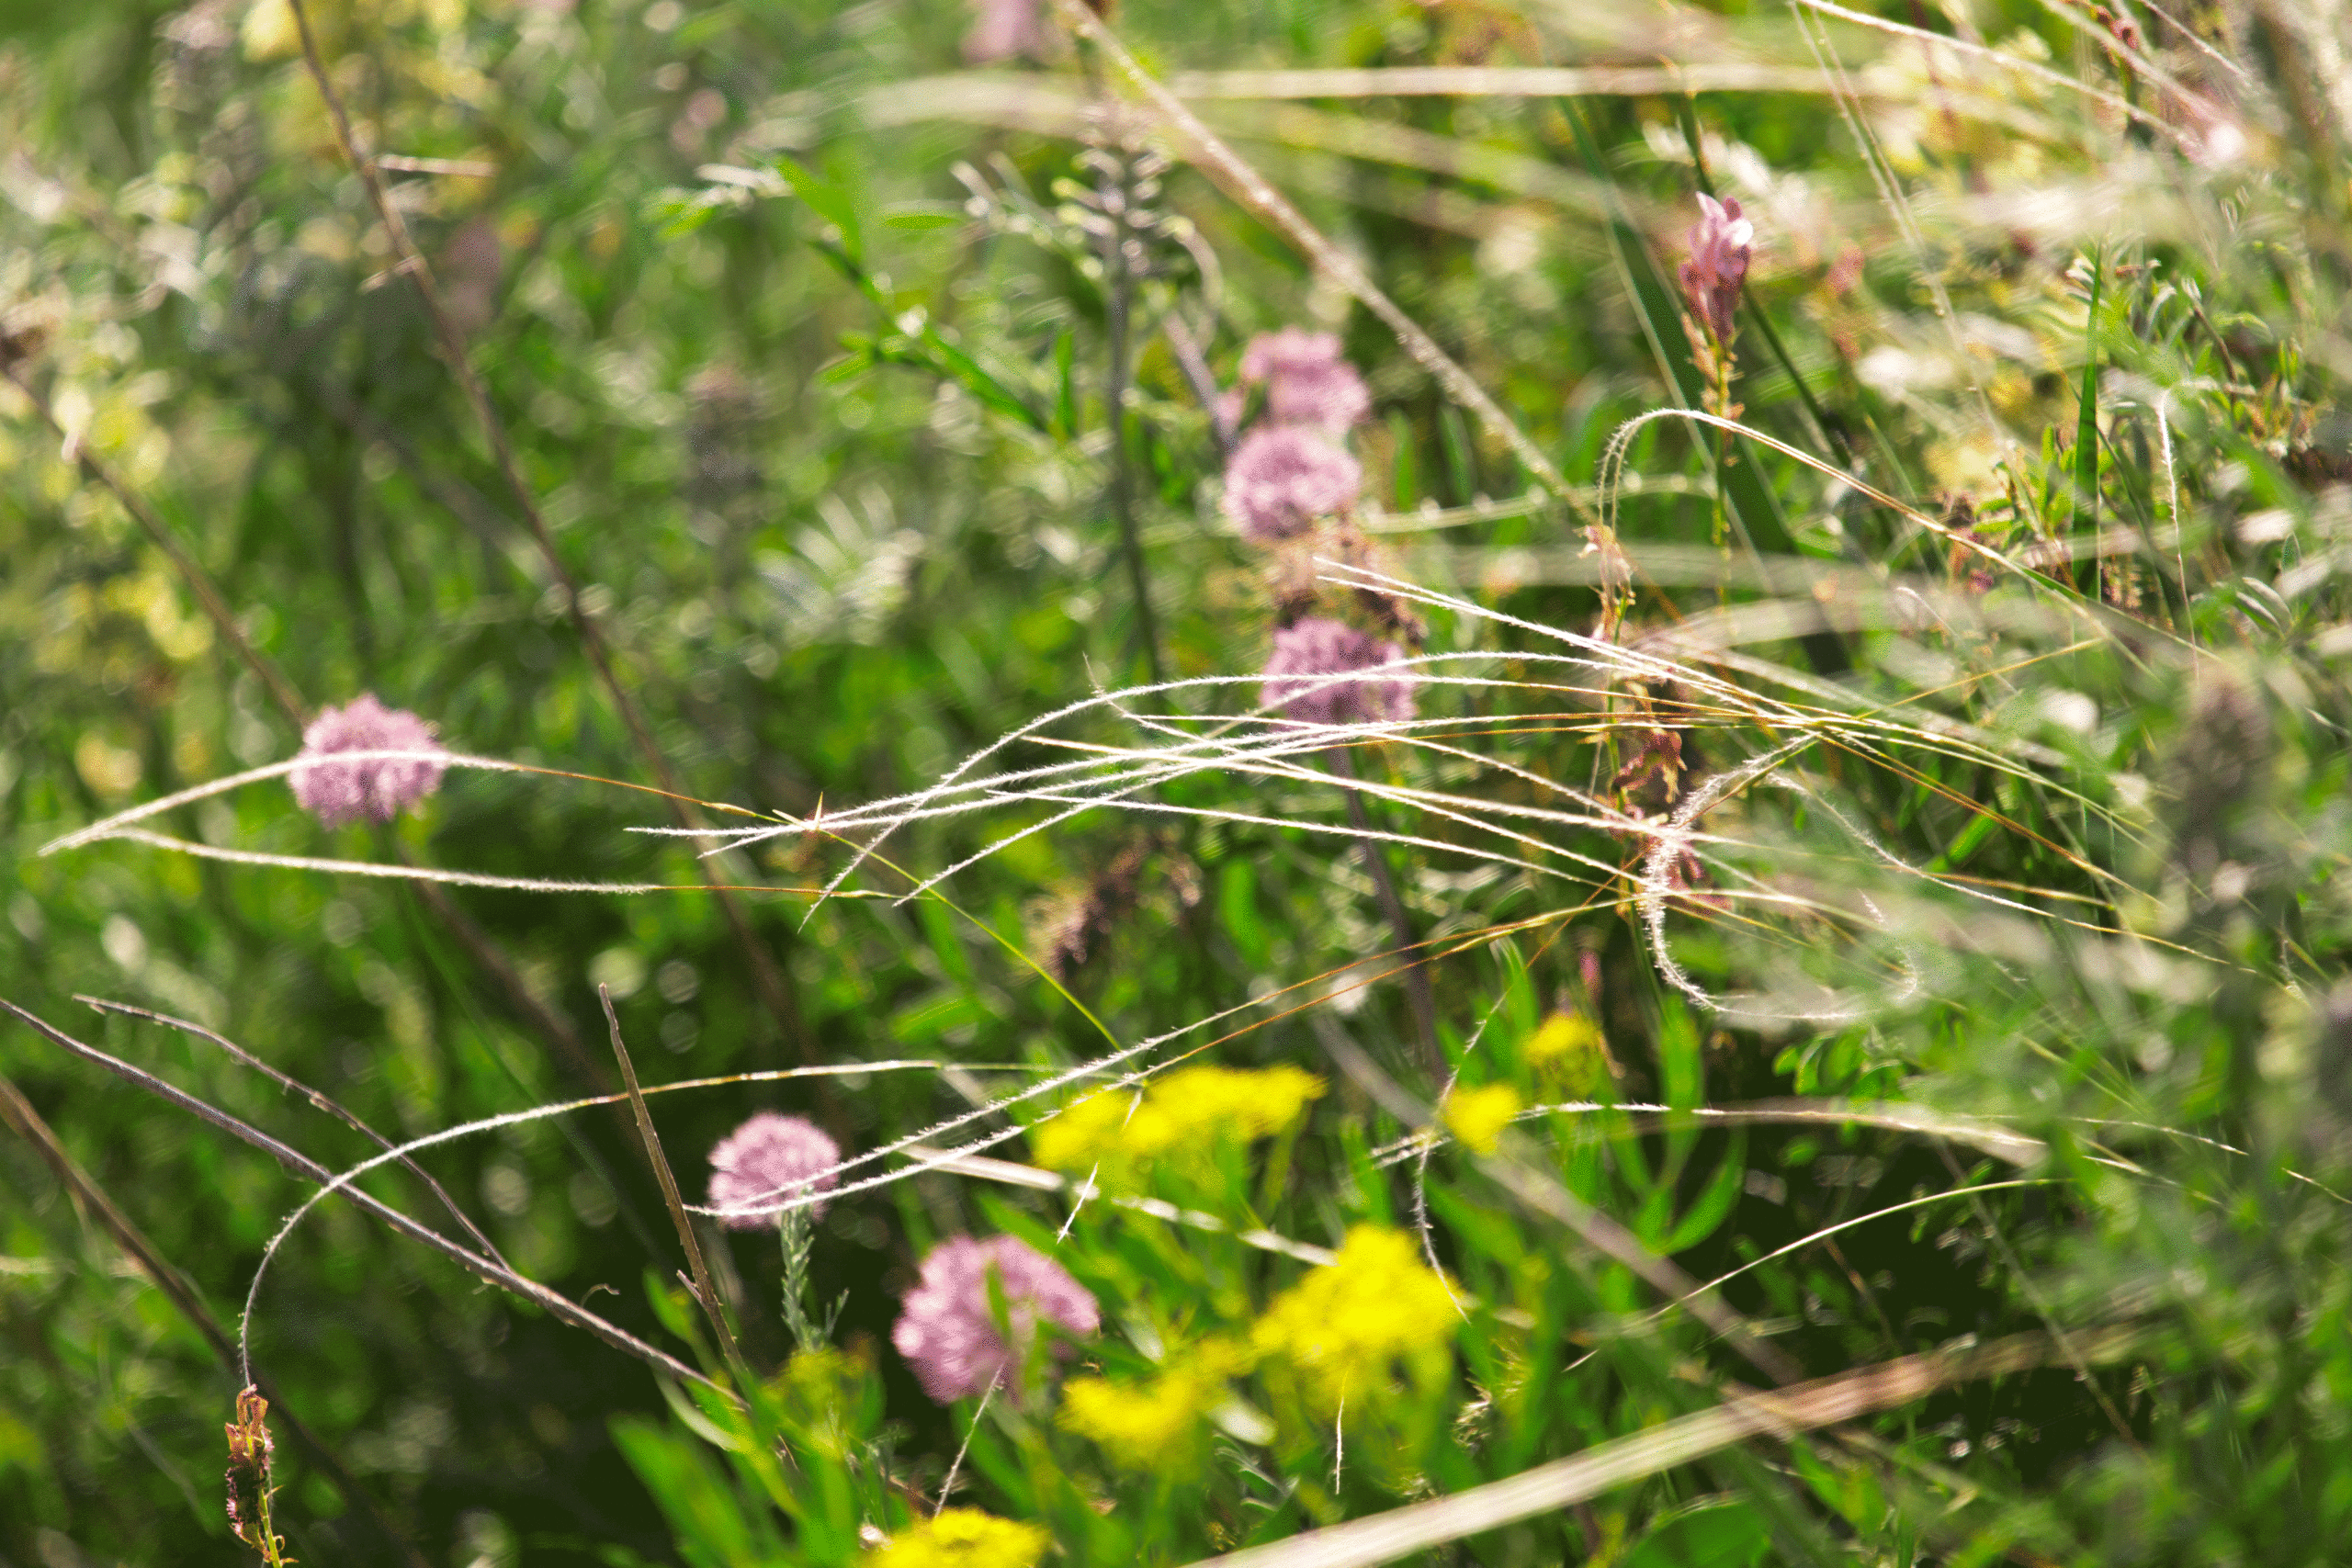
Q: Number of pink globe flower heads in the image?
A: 6